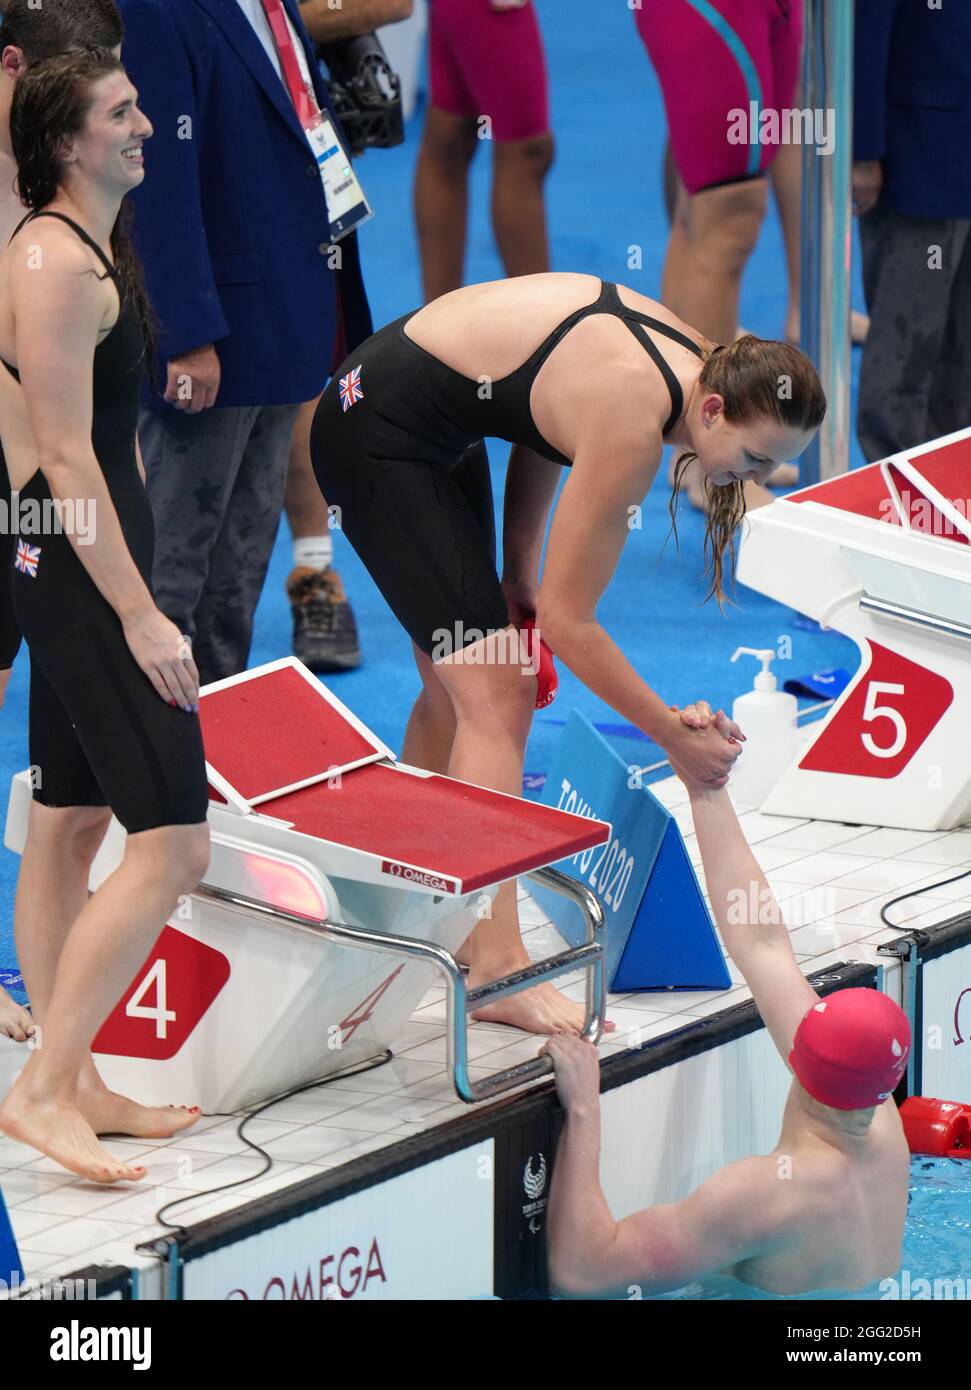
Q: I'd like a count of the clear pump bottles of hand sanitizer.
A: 1